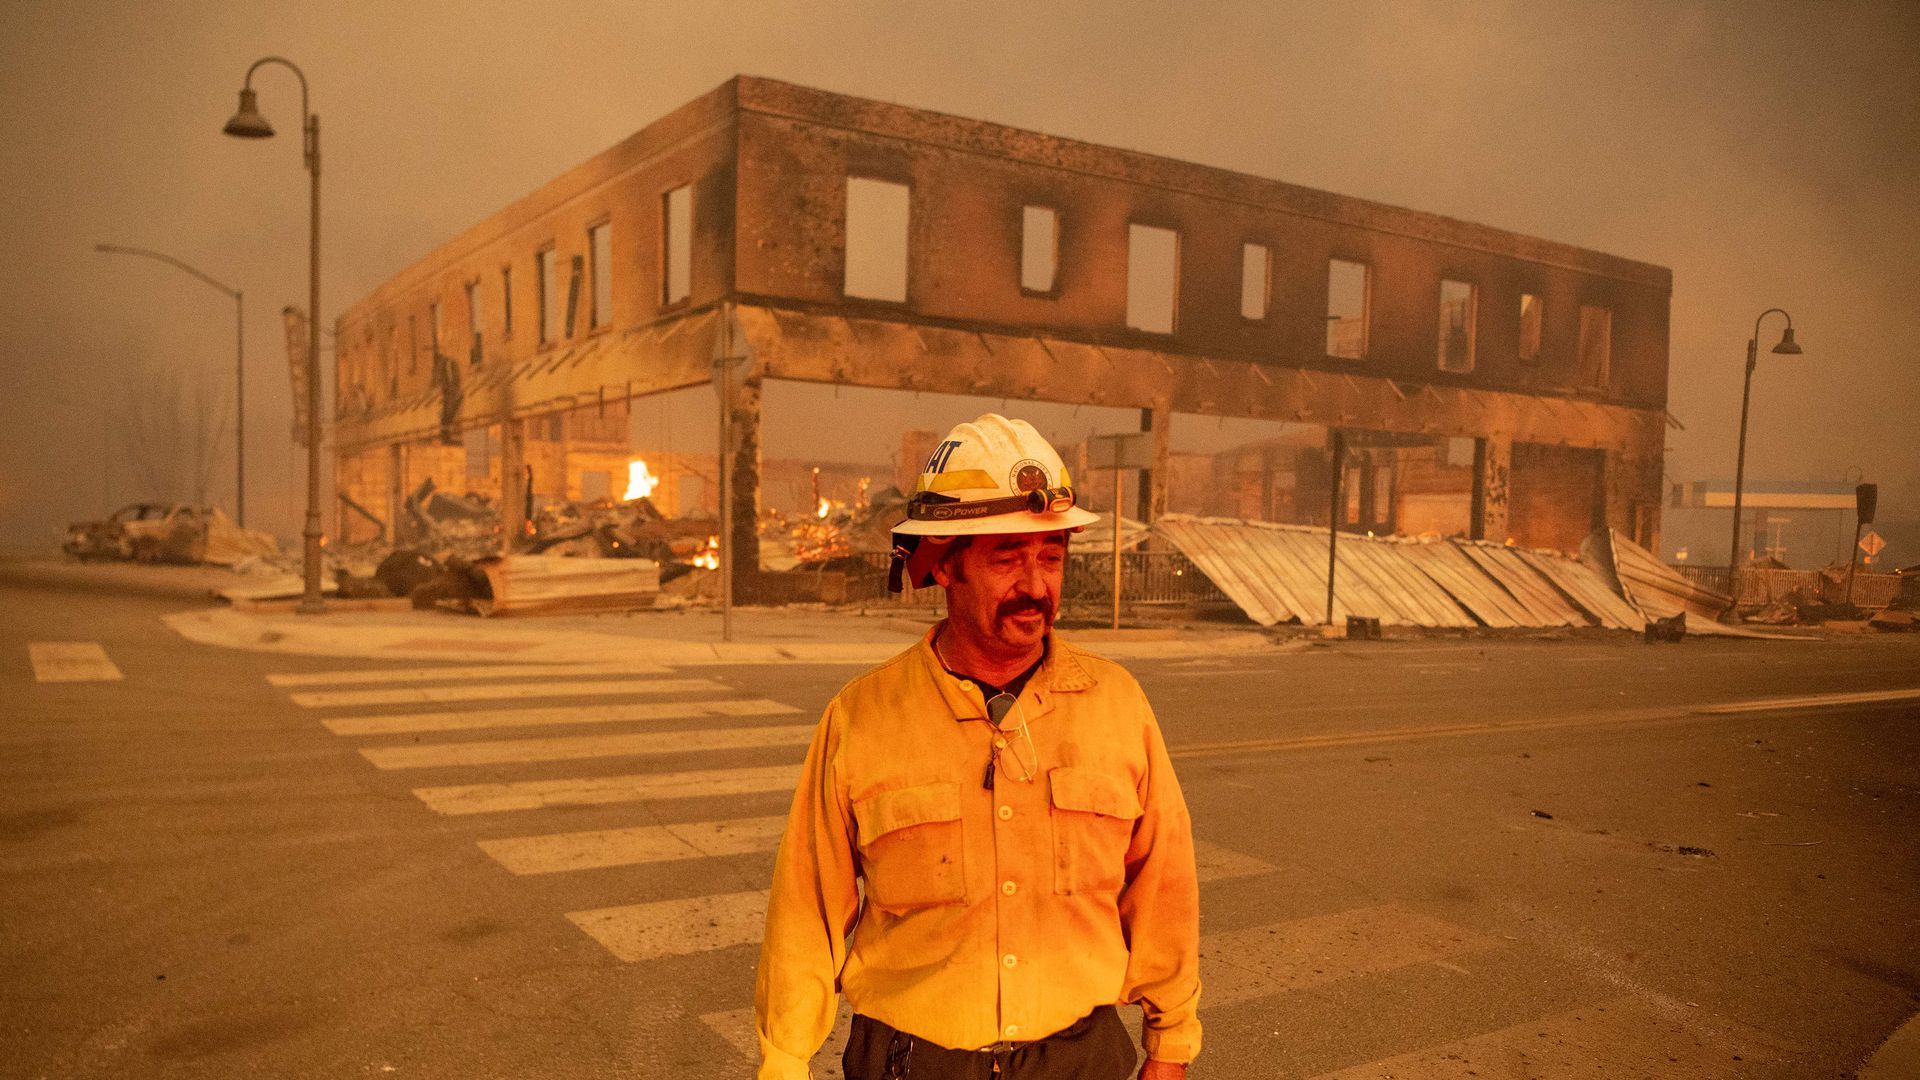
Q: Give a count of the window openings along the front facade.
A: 8